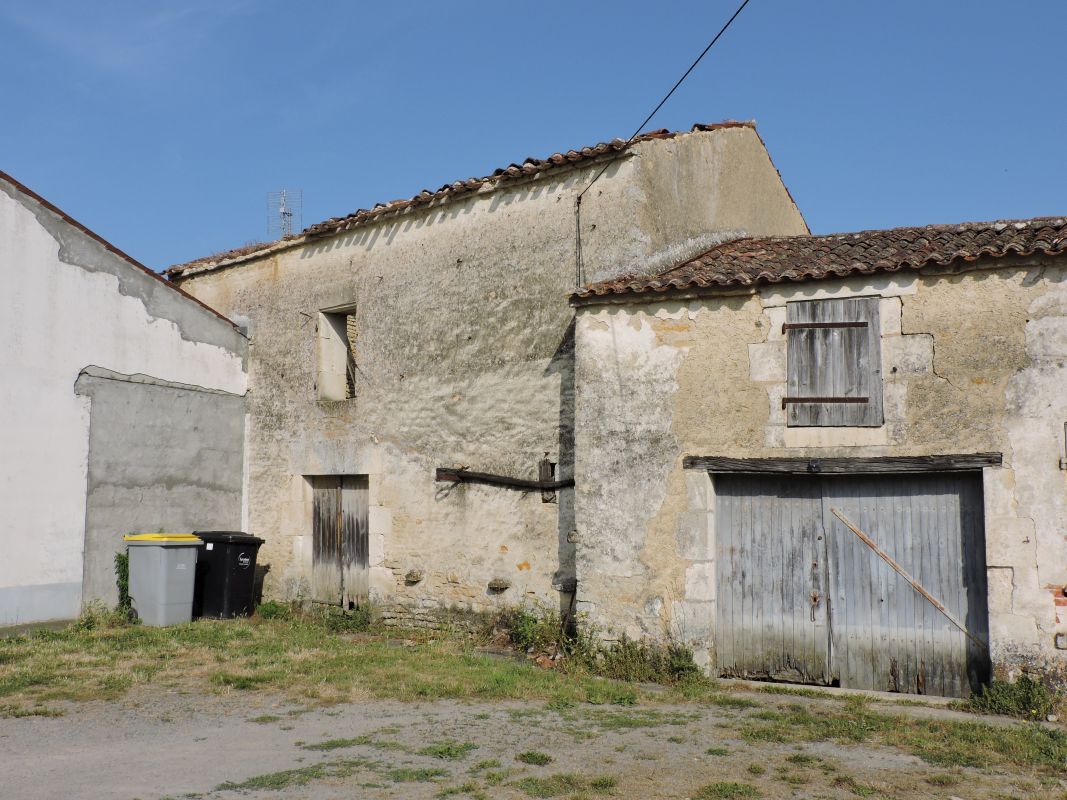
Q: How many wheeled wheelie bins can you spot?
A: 2